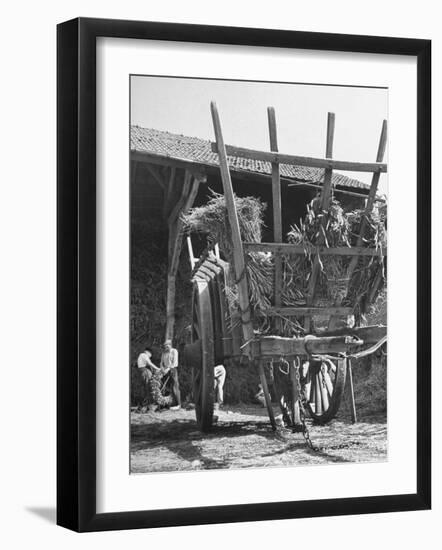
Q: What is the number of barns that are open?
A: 1